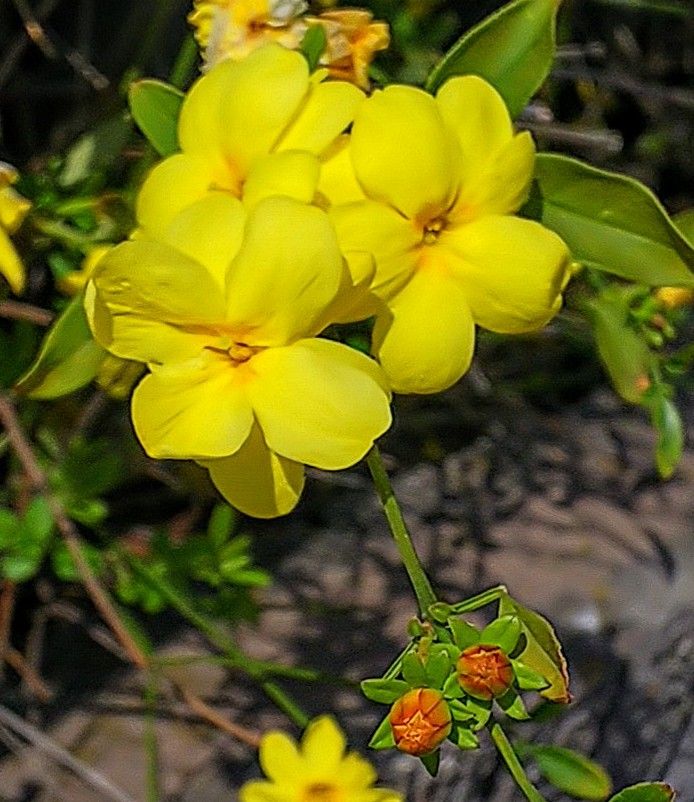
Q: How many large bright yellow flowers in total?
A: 3